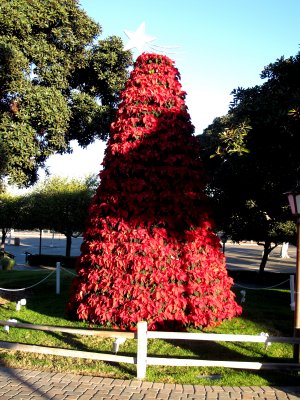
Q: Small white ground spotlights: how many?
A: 5